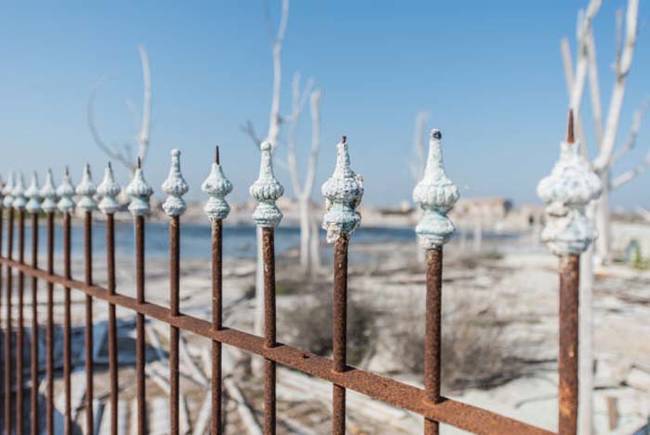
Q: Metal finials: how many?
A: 14